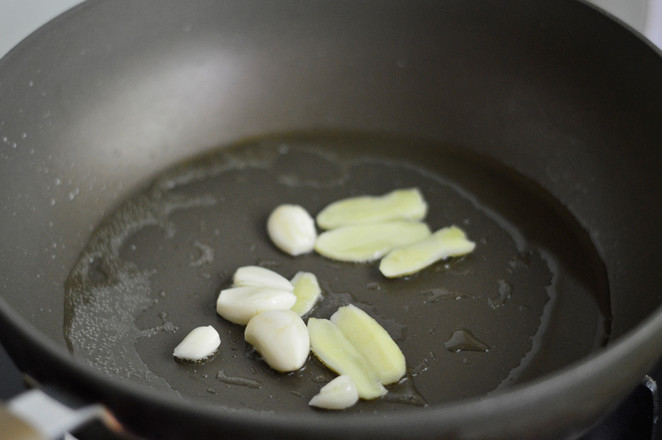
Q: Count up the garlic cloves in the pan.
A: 6